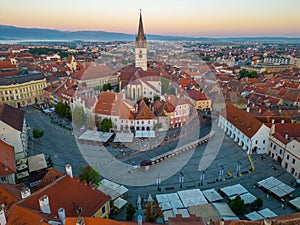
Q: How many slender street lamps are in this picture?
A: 5